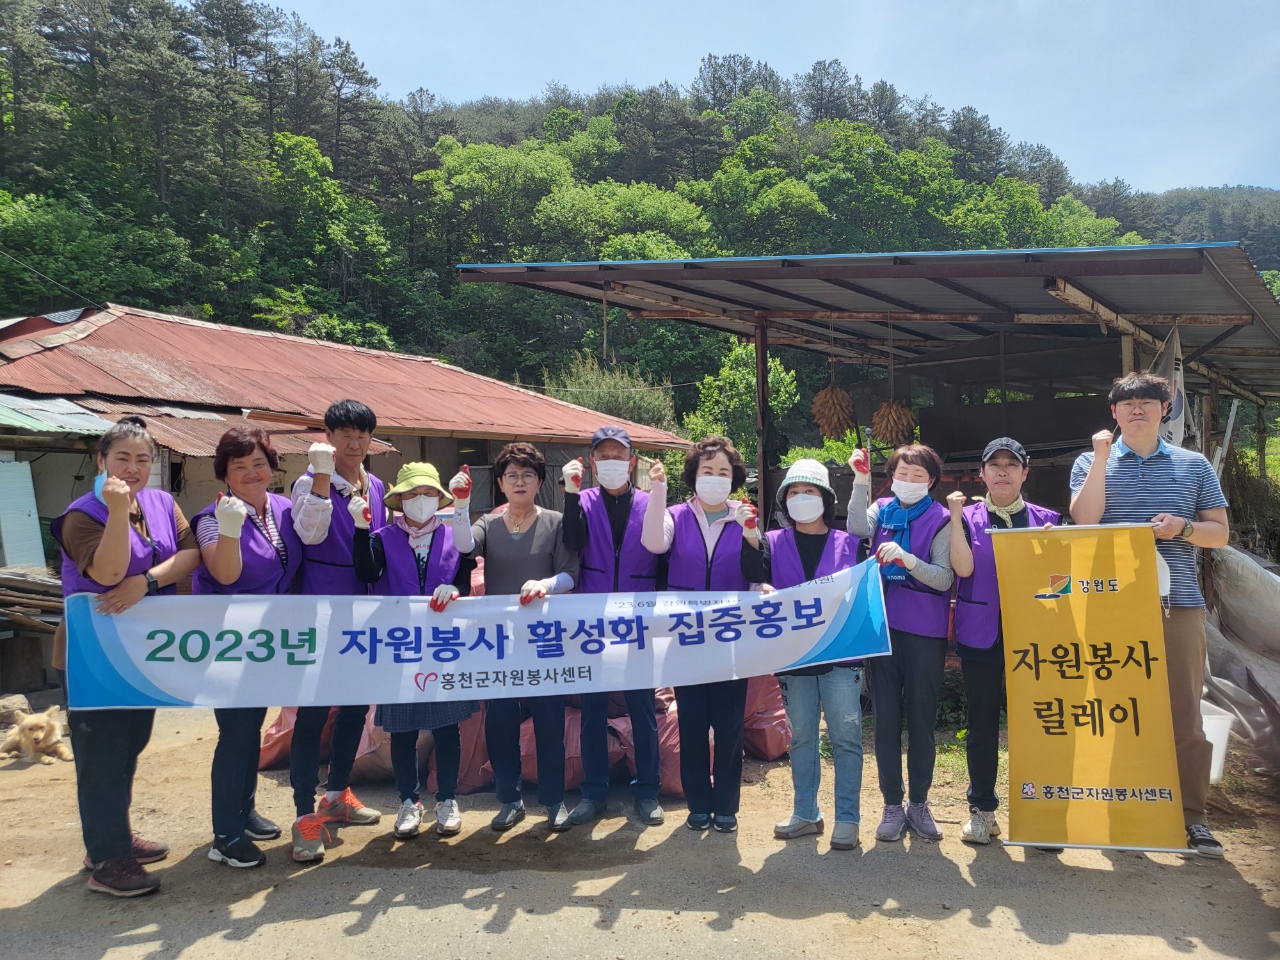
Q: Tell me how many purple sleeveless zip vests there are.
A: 9